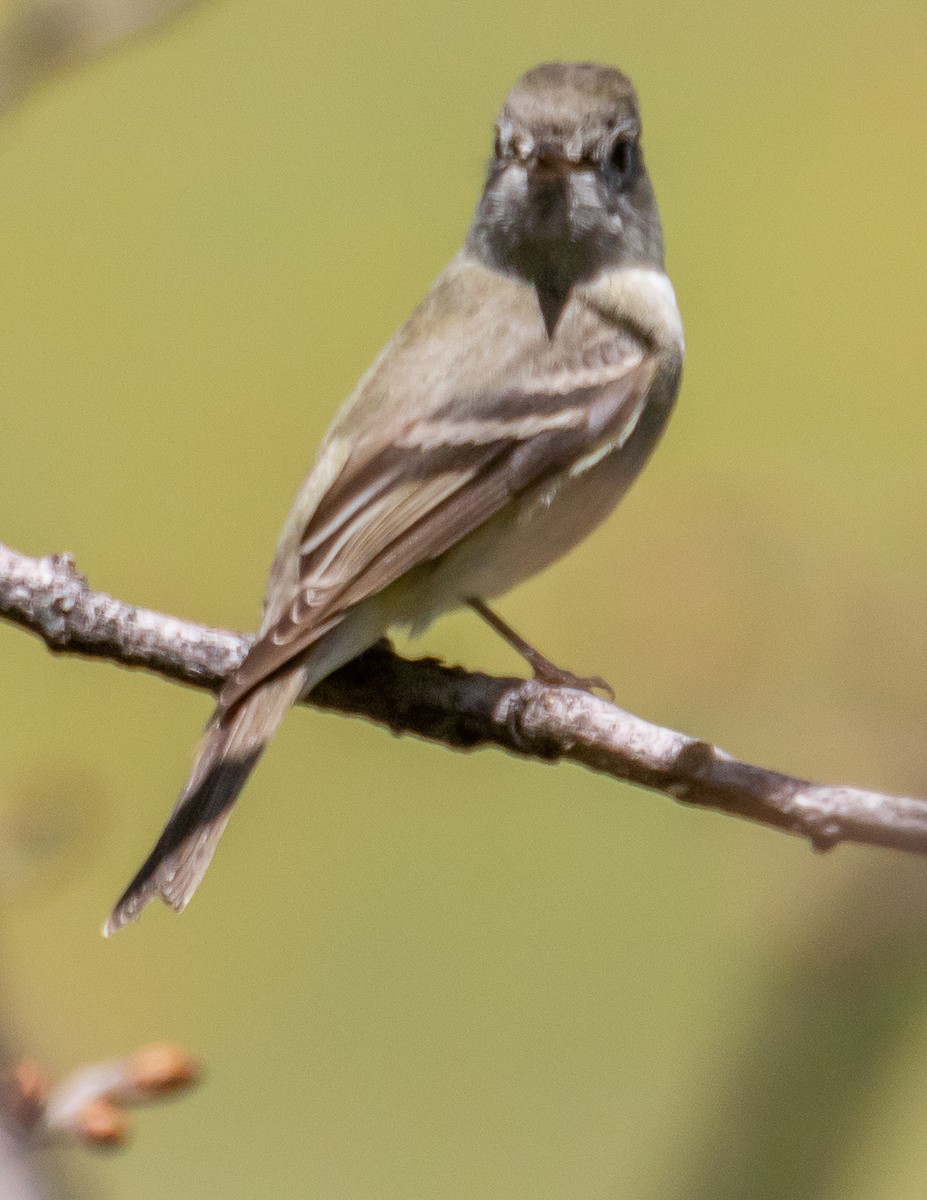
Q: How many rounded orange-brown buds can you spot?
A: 3